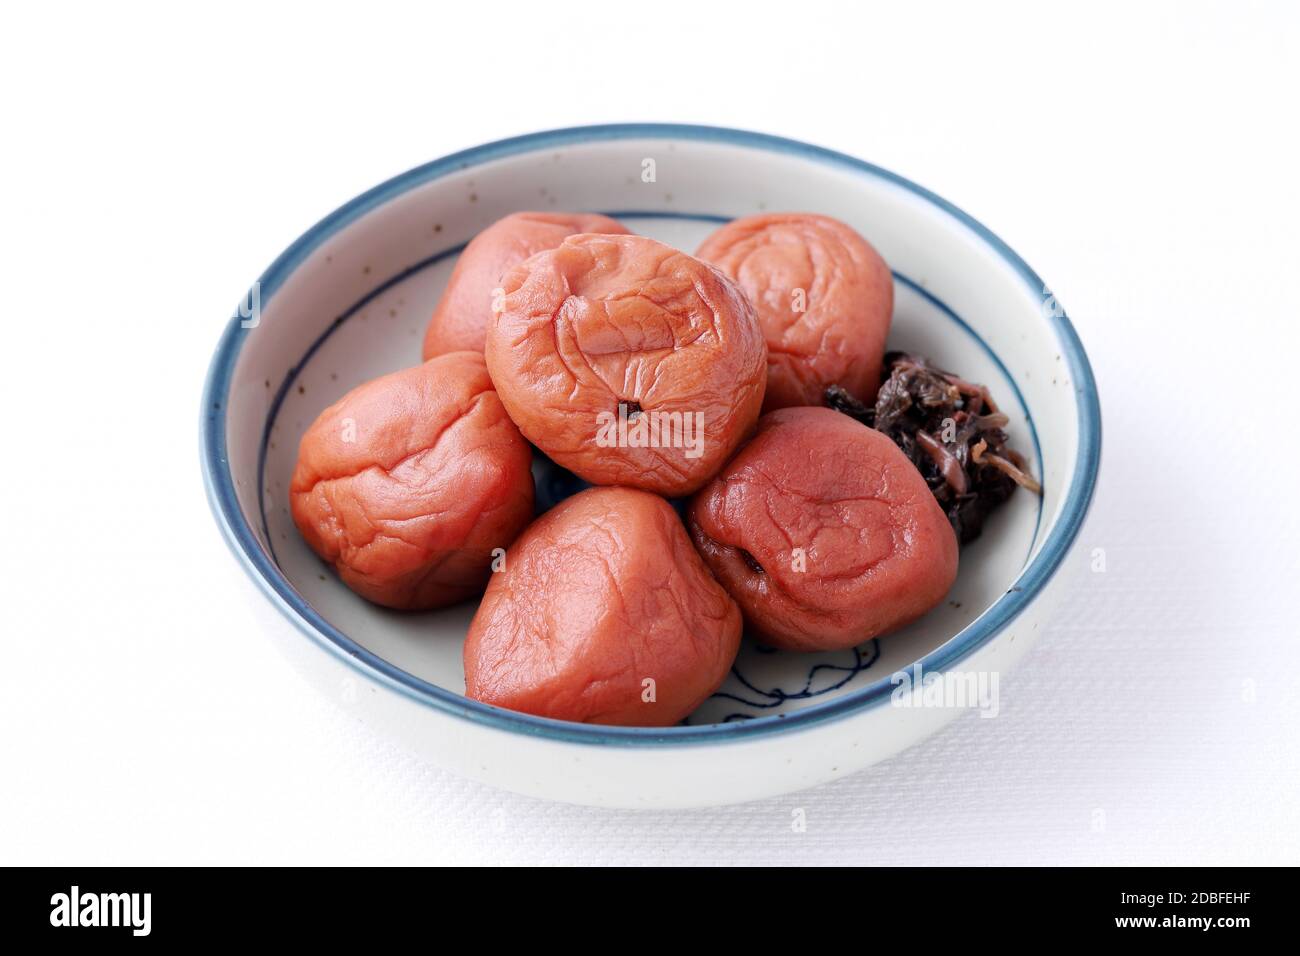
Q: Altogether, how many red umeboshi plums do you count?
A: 6